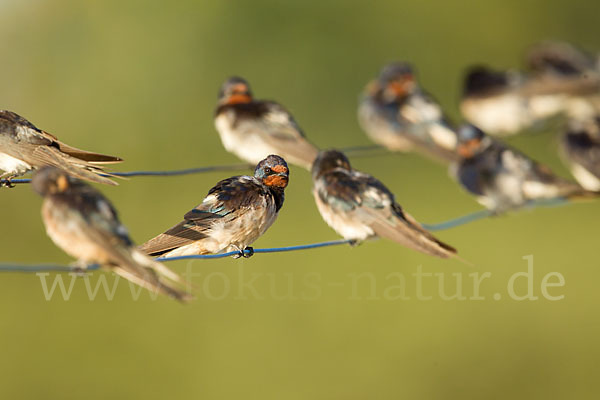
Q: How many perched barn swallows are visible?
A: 10